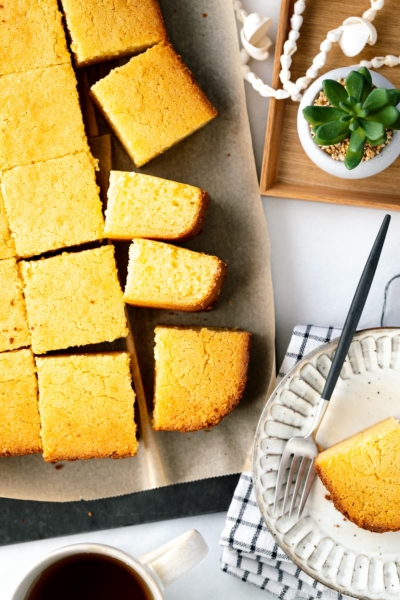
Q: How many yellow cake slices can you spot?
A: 14